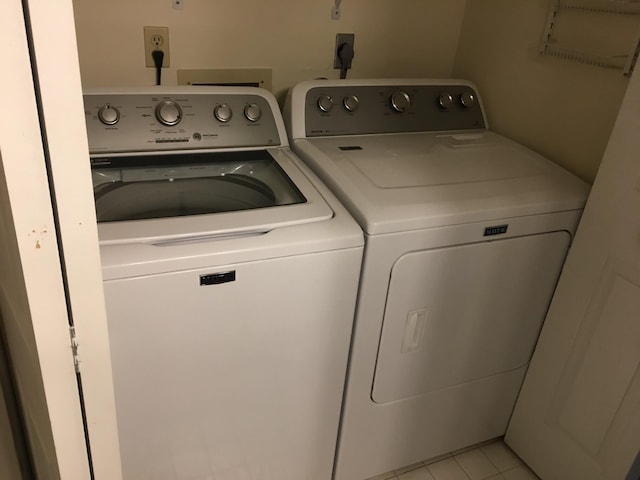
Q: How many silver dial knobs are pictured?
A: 9